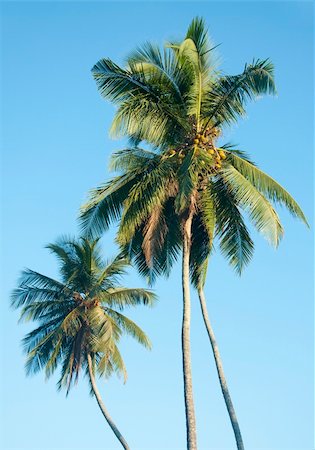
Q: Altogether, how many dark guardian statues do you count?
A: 0